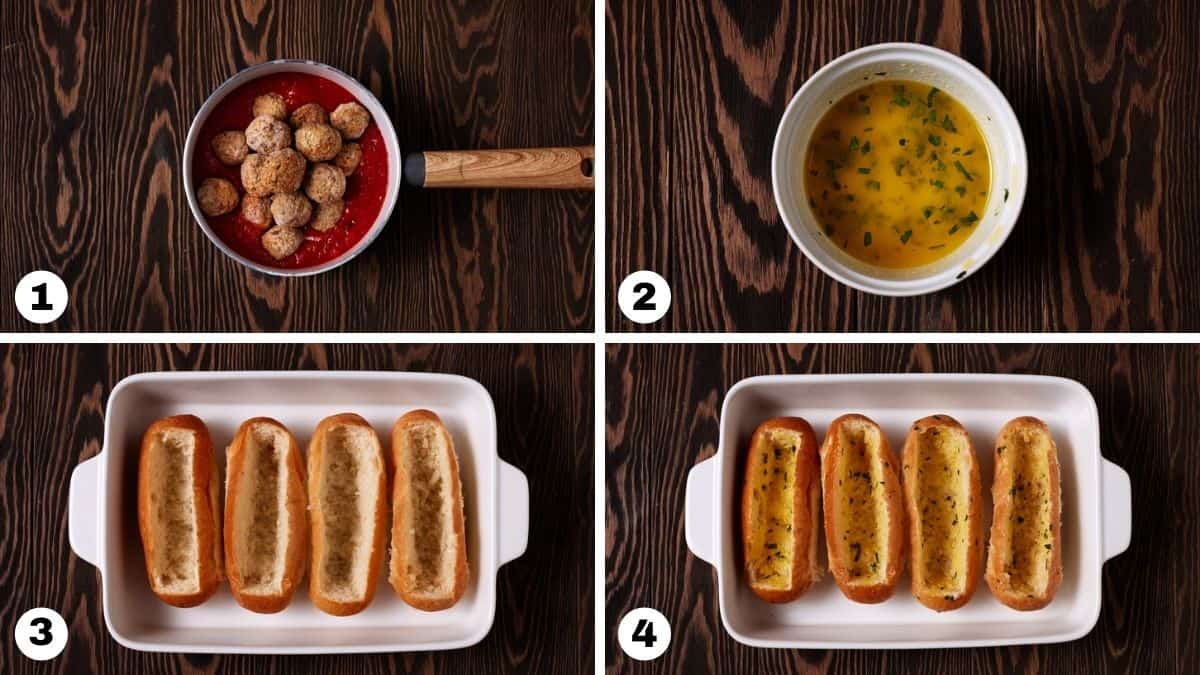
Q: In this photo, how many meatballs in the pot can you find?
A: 15